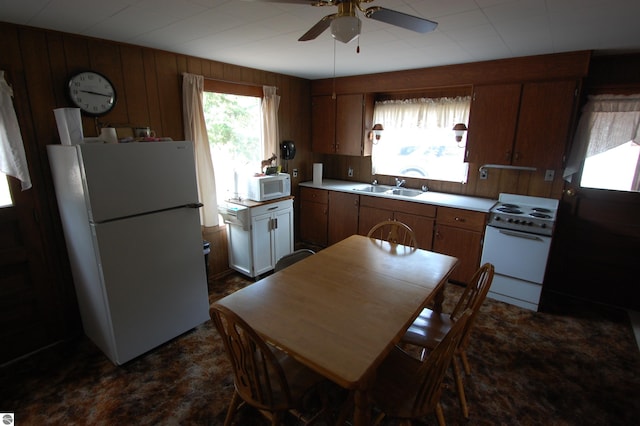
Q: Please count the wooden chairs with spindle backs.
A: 4